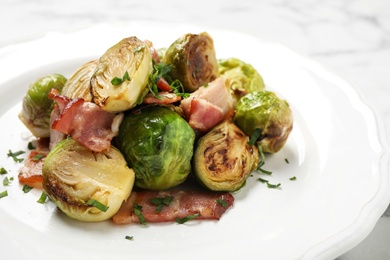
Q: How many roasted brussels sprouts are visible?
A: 9